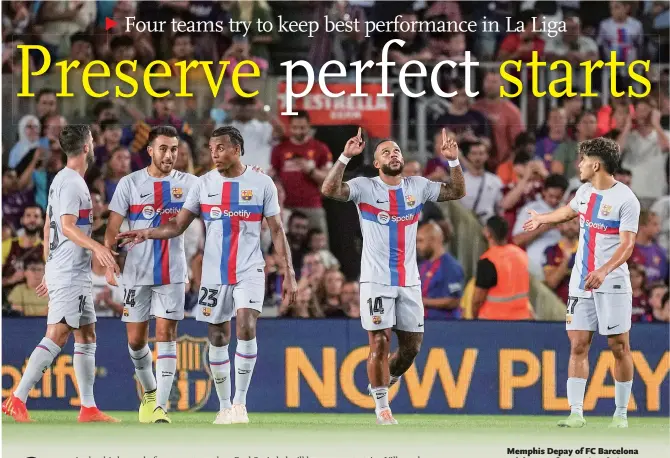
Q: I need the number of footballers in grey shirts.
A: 5